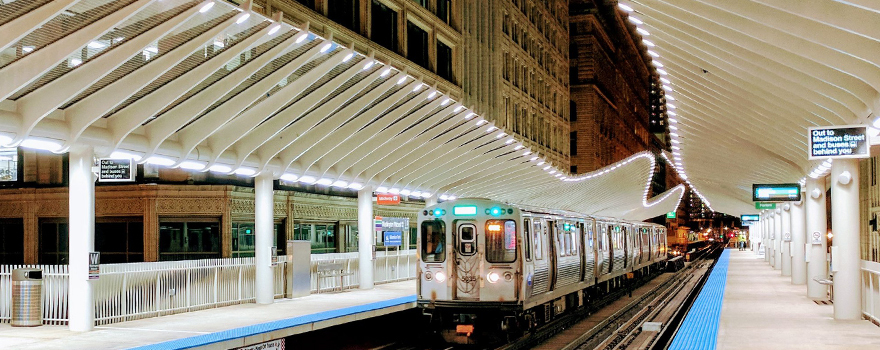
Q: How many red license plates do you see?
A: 0